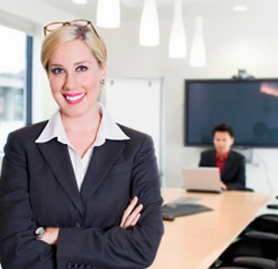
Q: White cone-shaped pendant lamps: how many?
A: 4